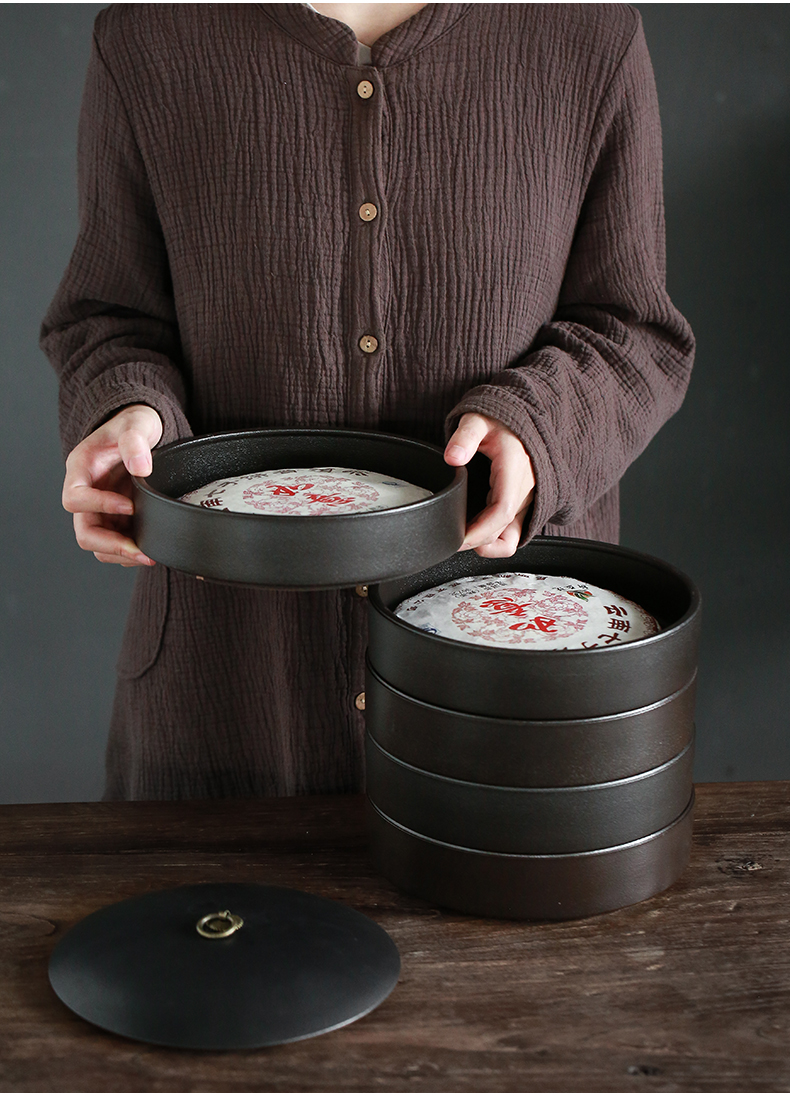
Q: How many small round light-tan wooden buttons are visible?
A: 5